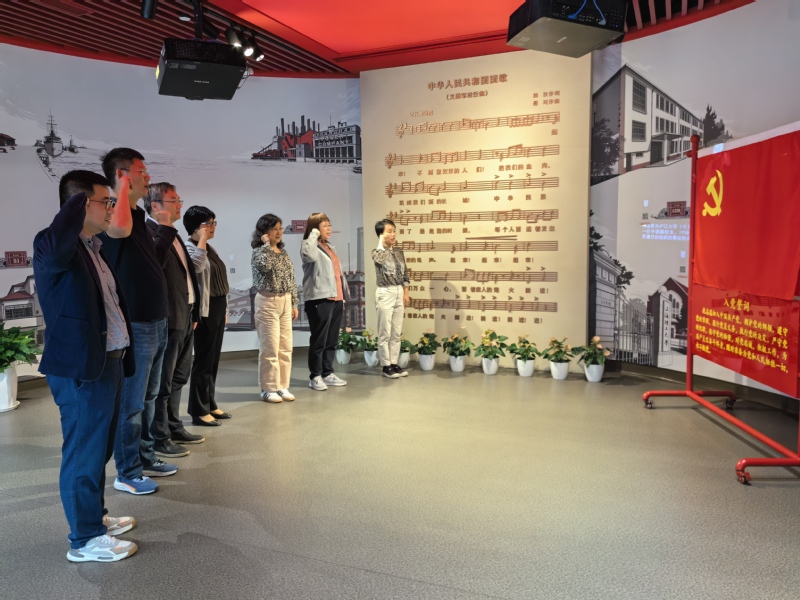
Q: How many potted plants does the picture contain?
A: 10